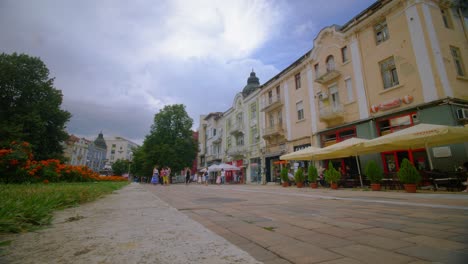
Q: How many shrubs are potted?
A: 6